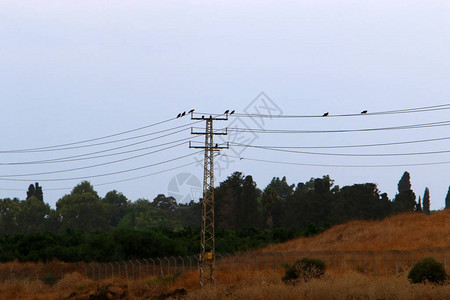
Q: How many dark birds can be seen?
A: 7